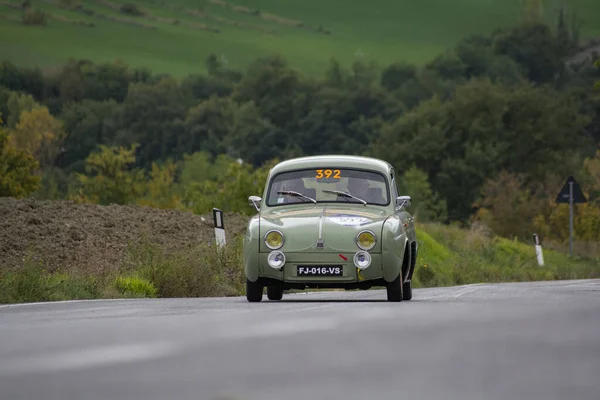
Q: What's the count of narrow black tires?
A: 4